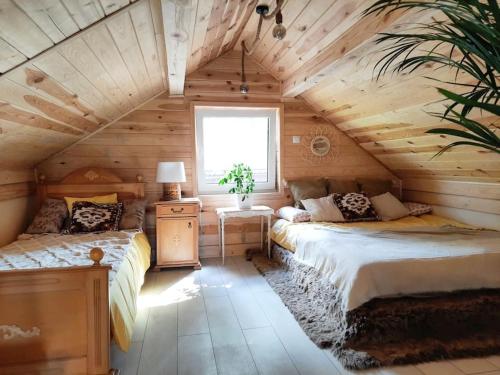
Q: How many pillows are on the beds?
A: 12